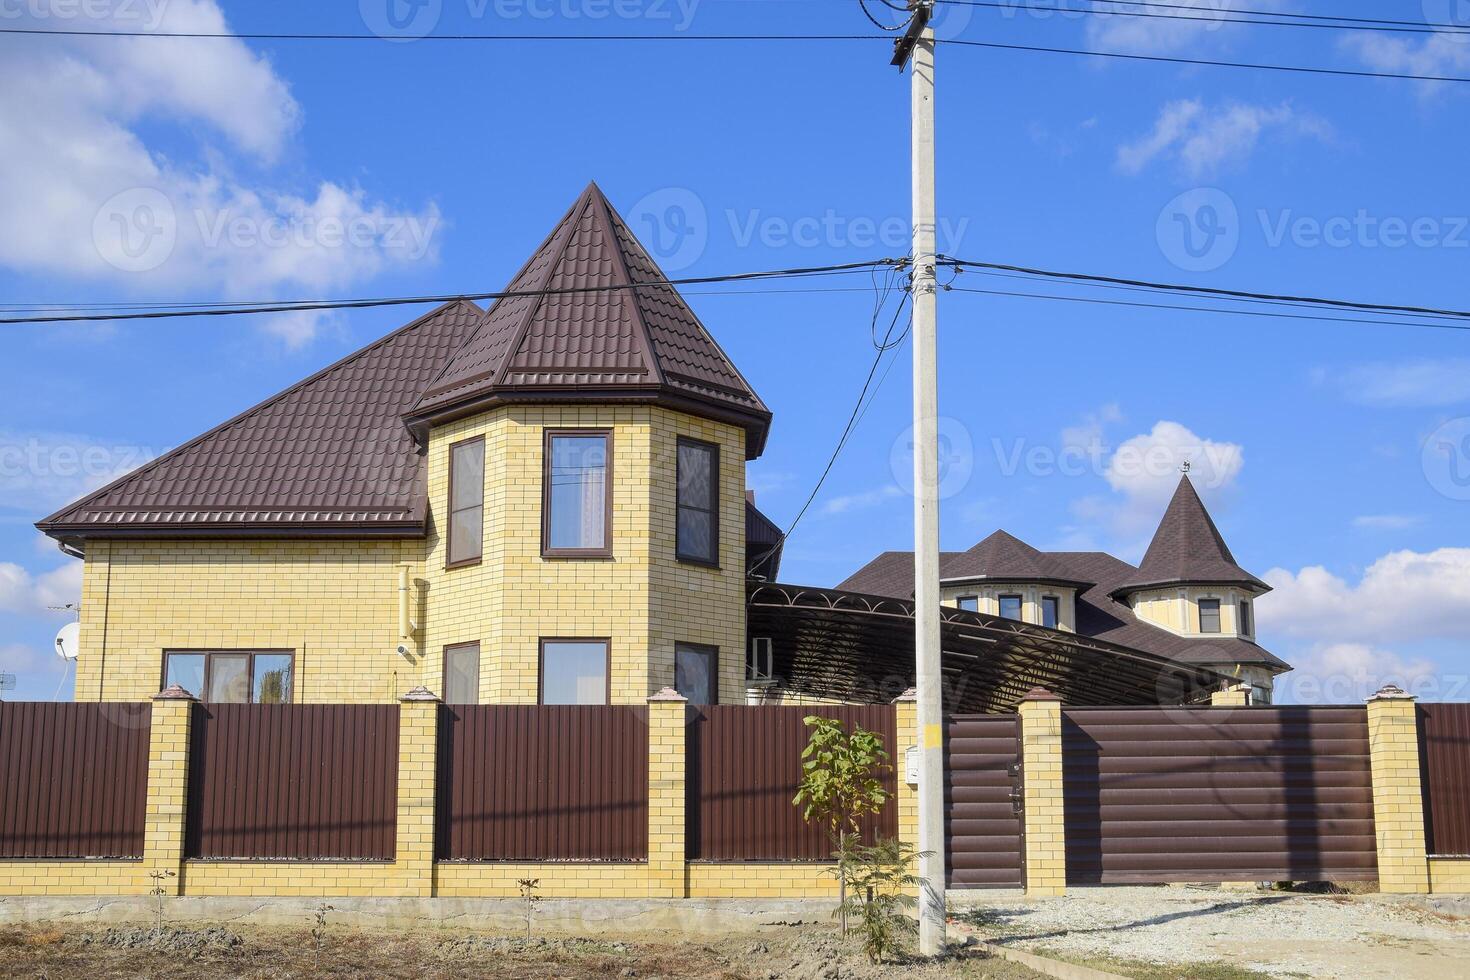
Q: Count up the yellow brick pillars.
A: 6